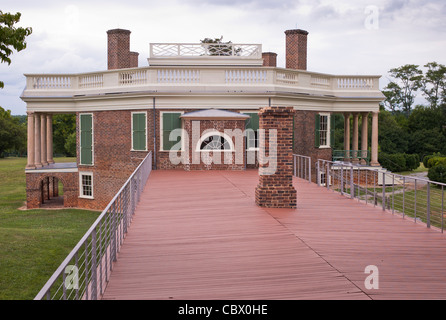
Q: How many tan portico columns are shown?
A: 8